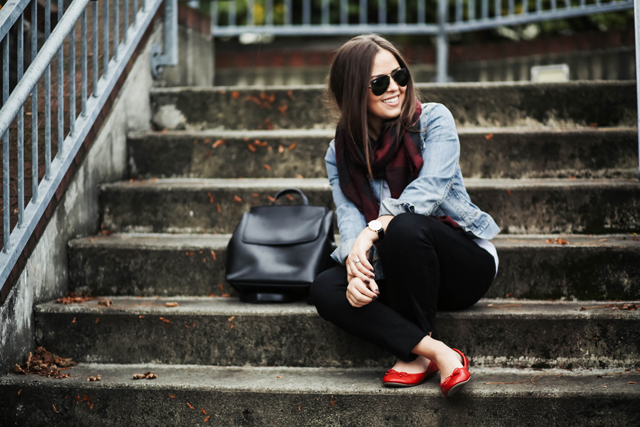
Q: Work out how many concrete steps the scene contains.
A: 6